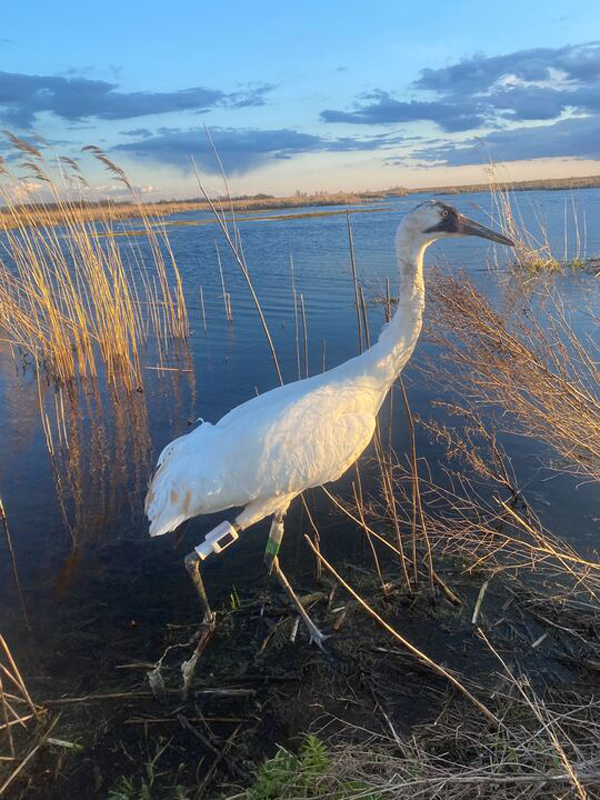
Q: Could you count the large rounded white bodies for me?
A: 1